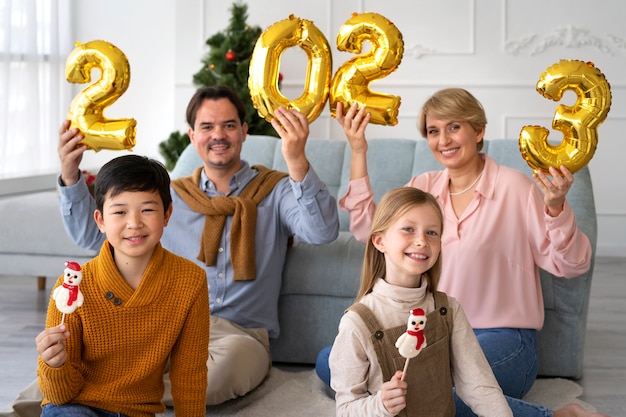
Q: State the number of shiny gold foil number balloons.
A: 4